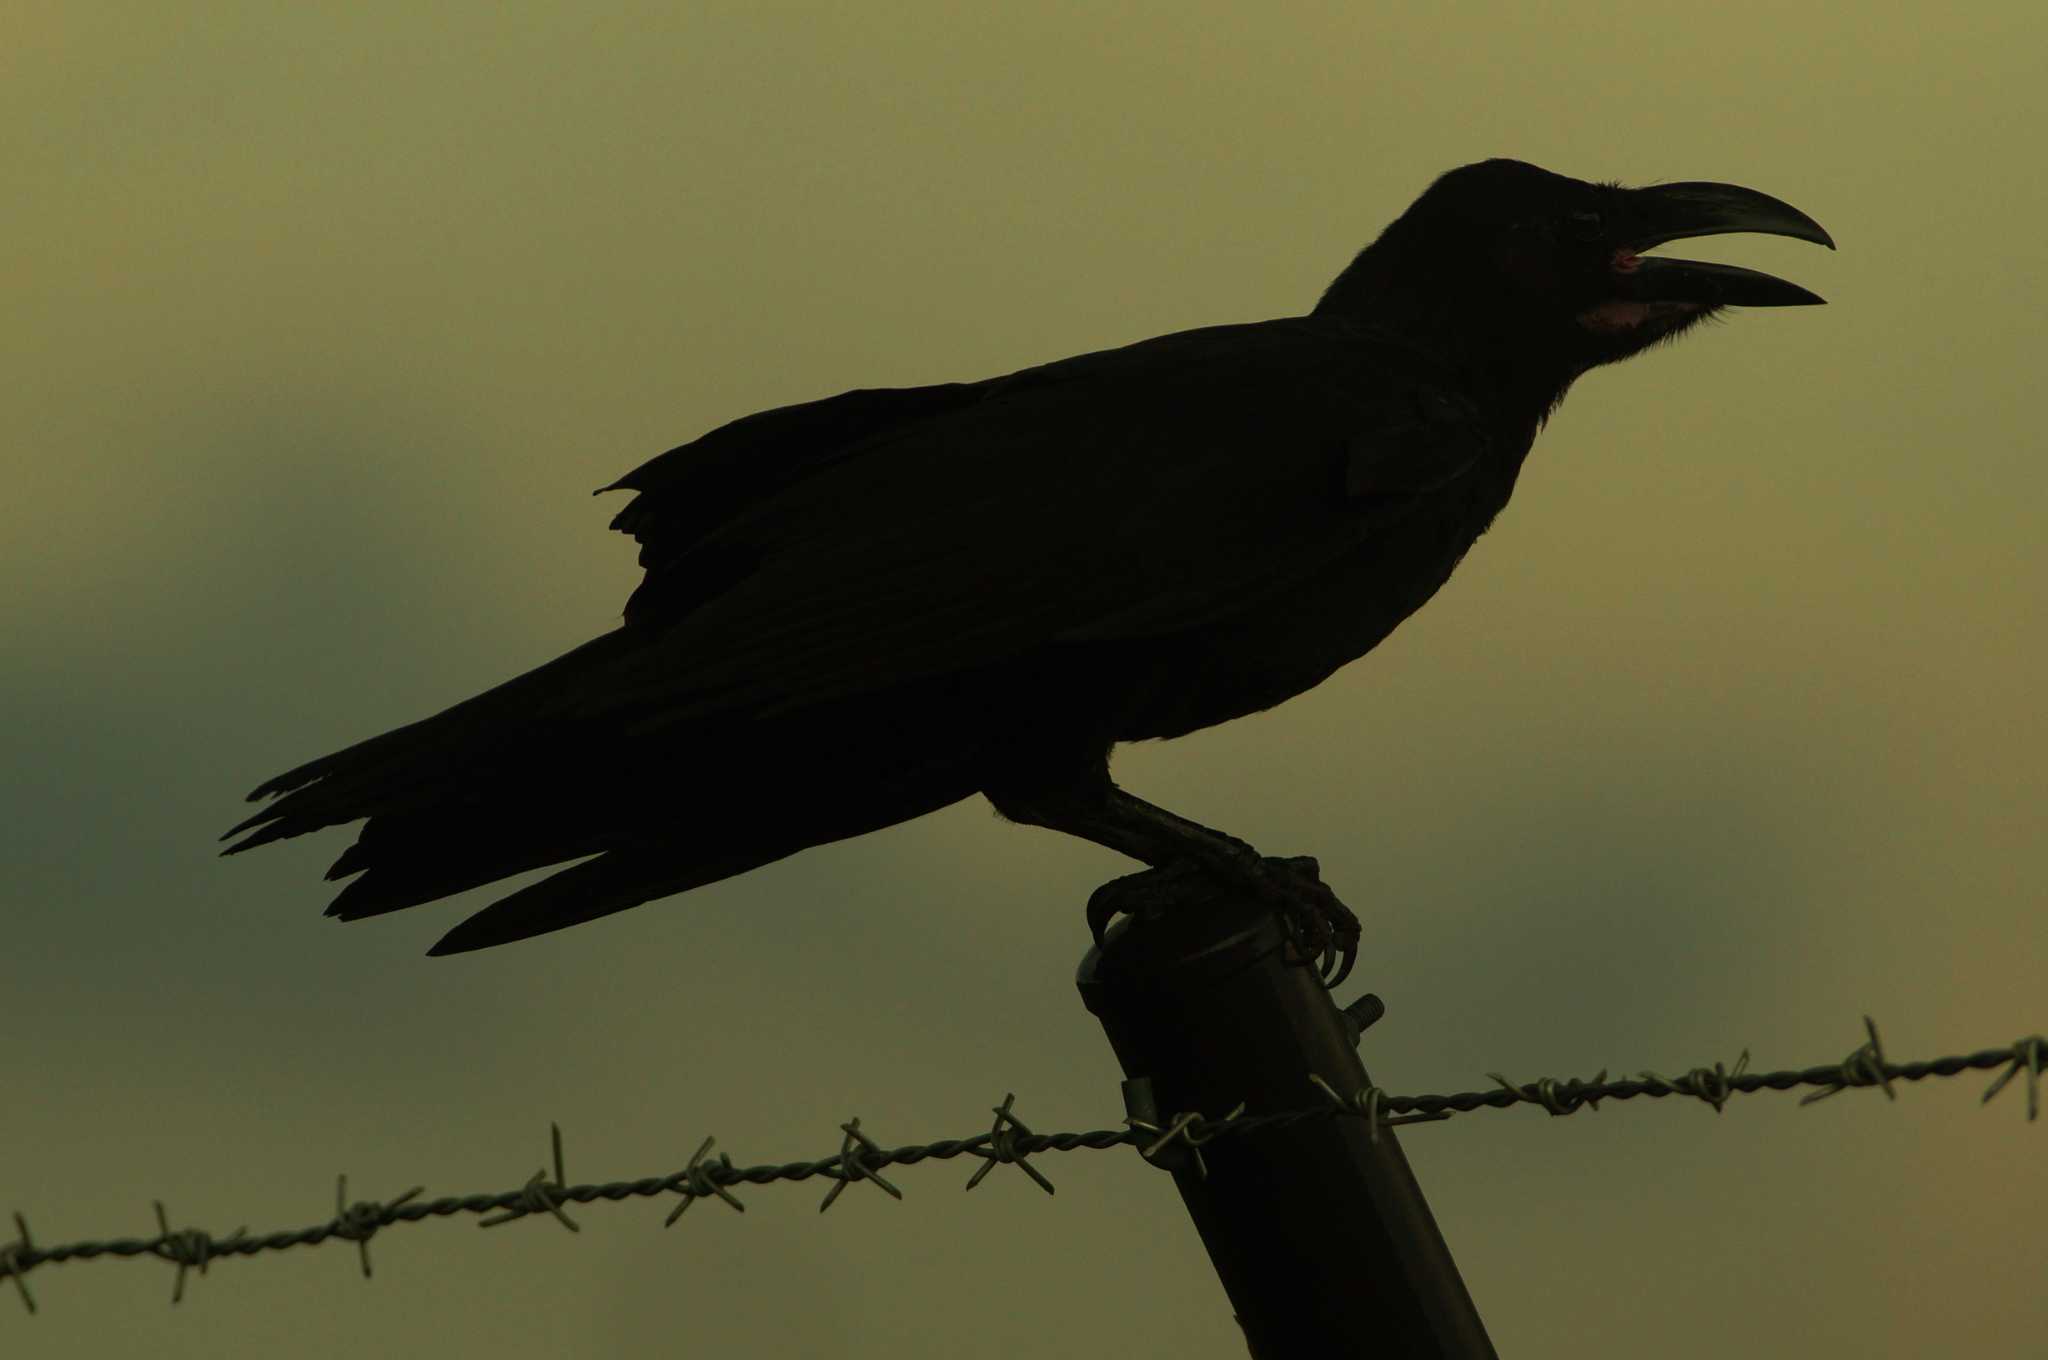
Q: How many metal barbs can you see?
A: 13